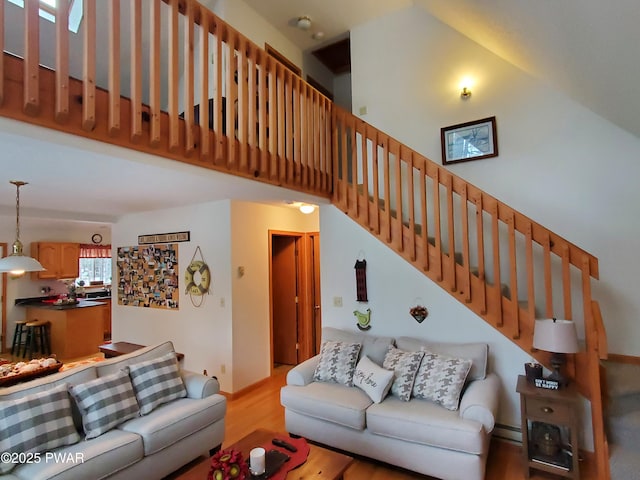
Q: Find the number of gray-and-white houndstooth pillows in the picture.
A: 3